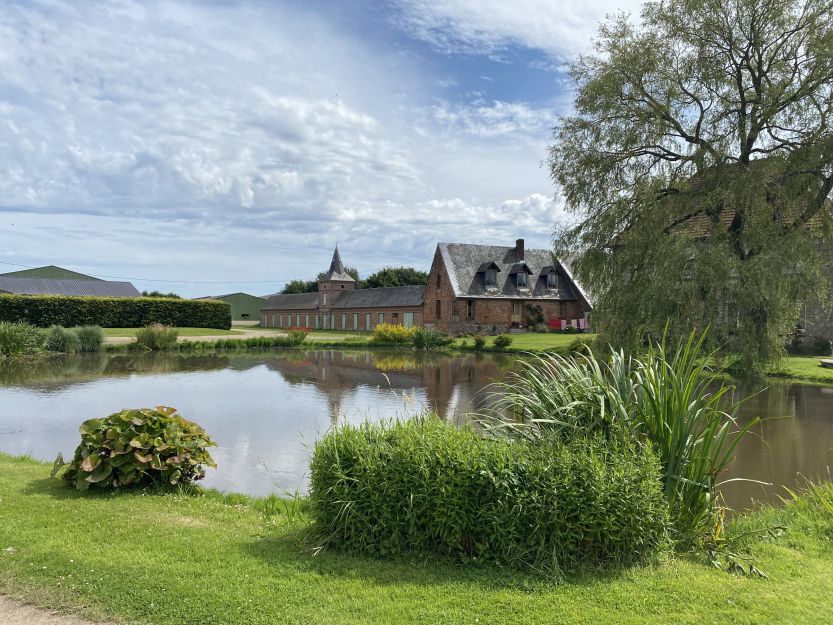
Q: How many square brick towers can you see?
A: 1